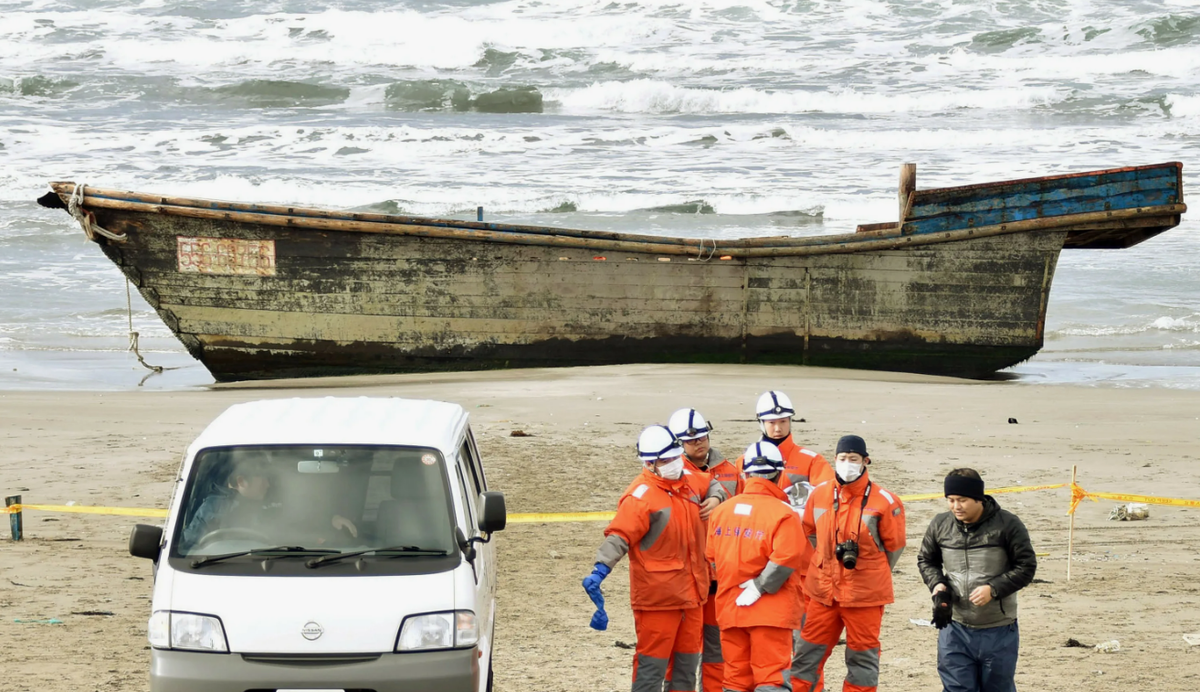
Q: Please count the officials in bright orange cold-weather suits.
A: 5